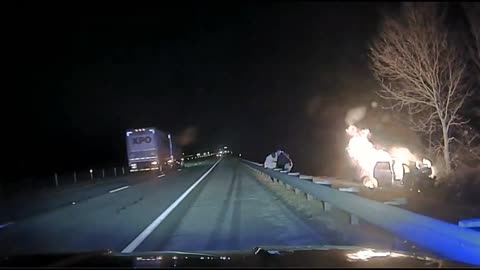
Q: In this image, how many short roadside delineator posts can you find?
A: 6